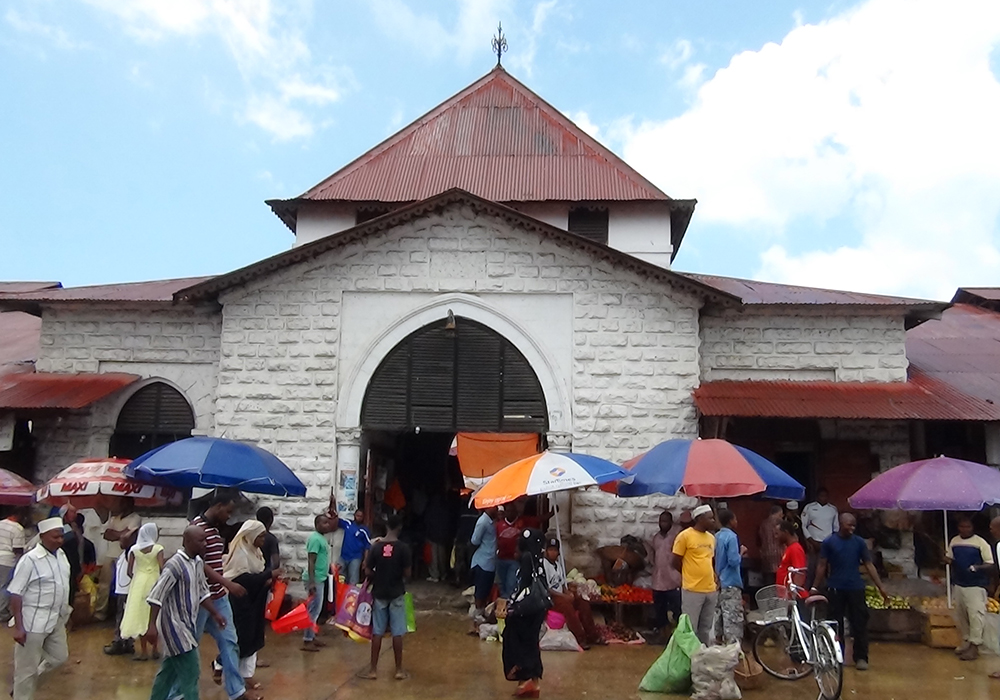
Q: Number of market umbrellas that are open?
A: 6